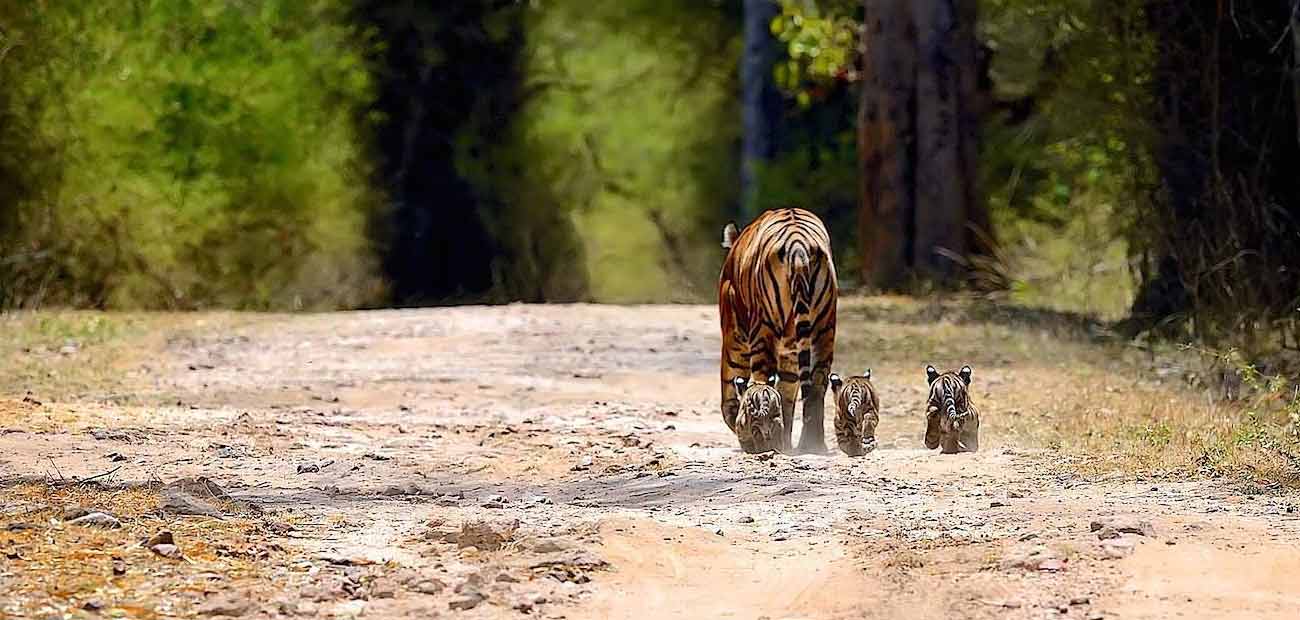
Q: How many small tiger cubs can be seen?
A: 3